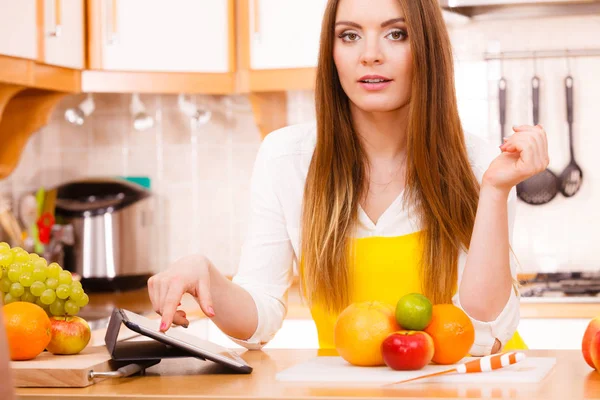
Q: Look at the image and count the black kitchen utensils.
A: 3